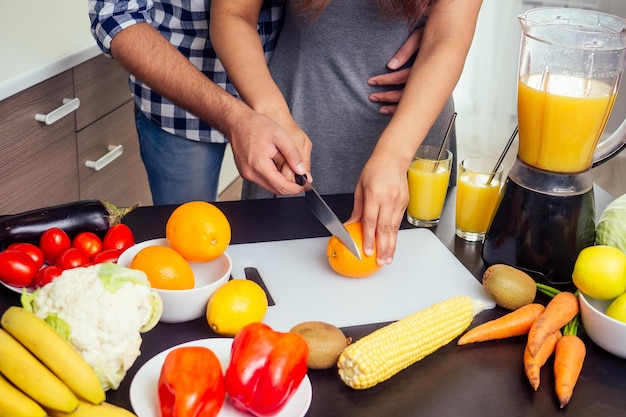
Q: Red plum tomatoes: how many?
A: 8